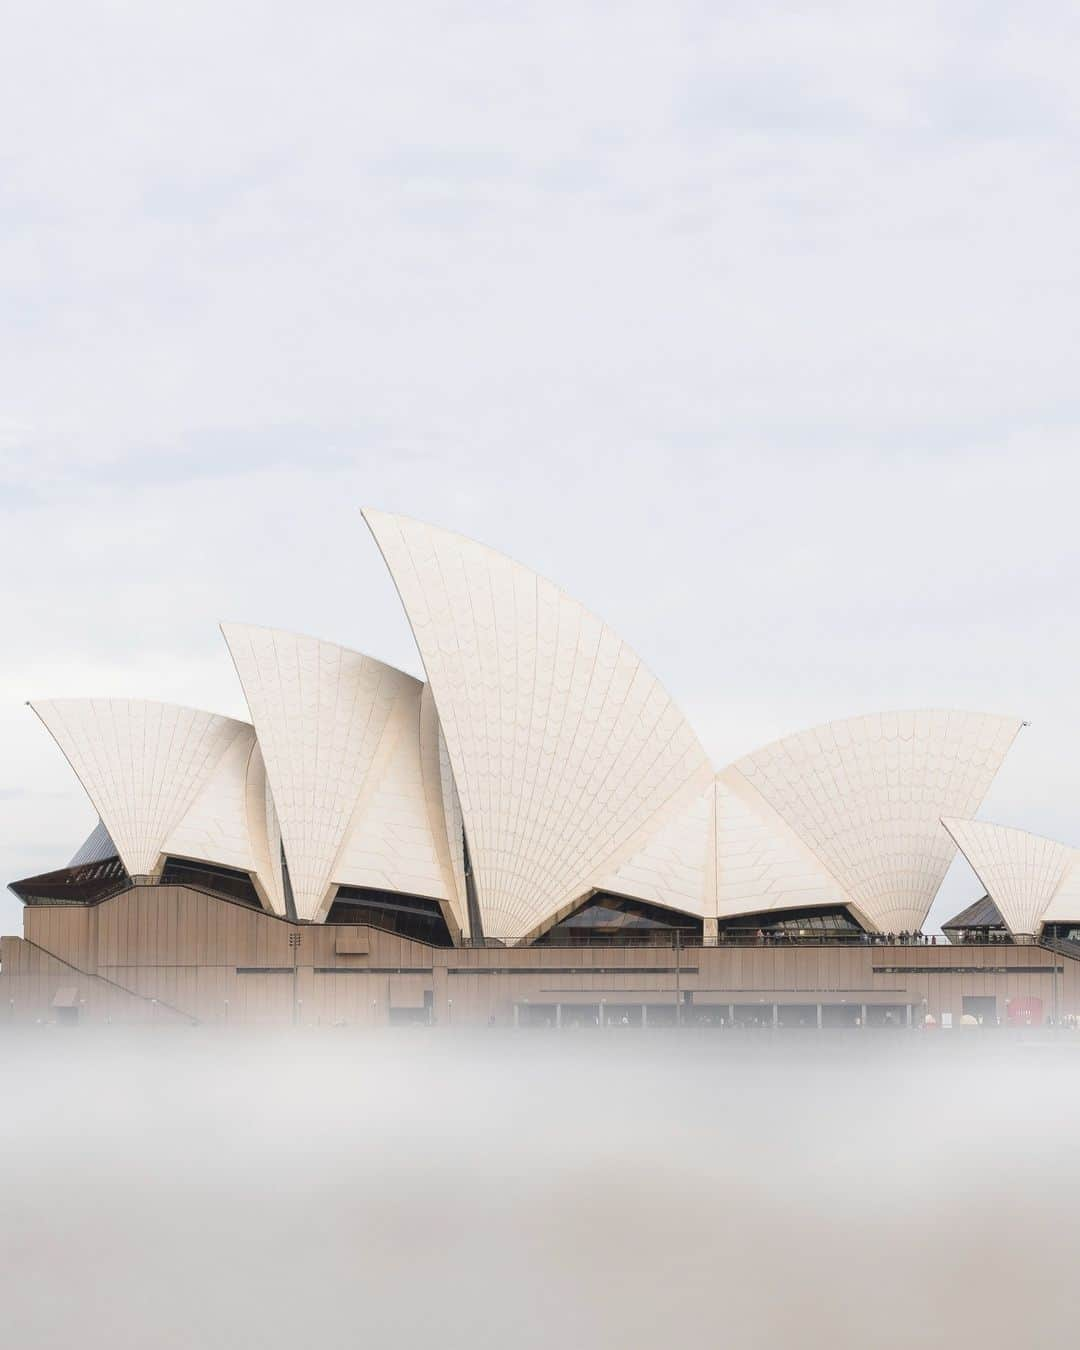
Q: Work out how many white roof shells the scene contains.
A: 5